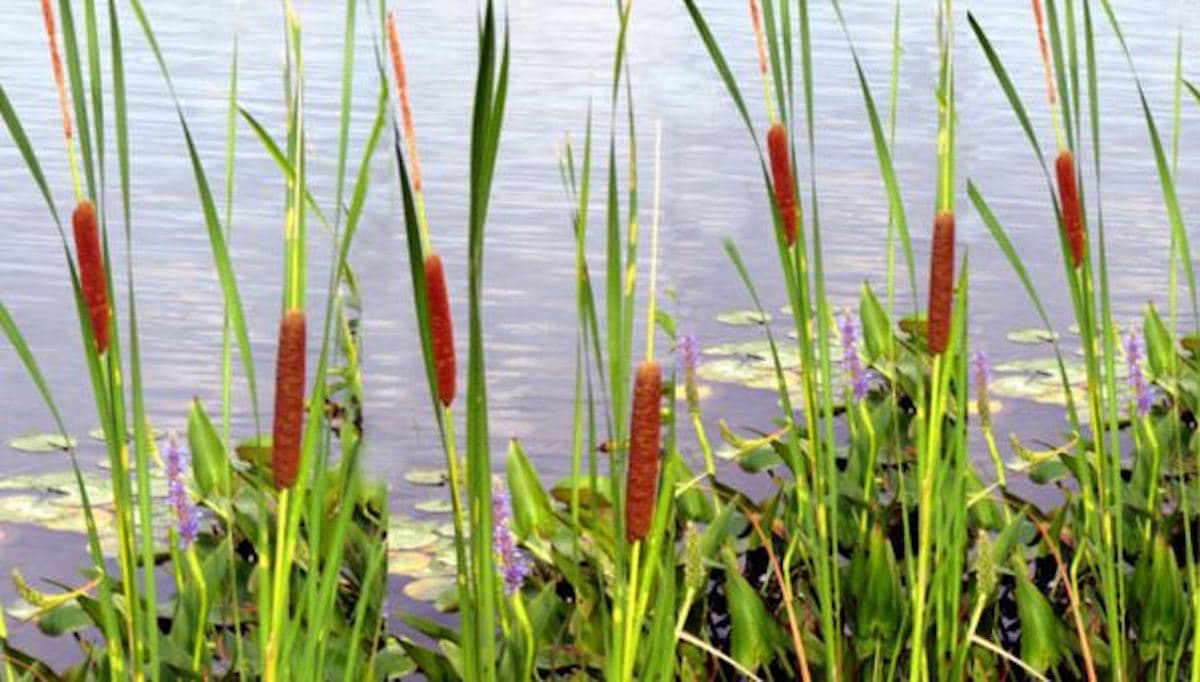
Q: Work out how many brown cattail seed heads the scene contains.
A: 7